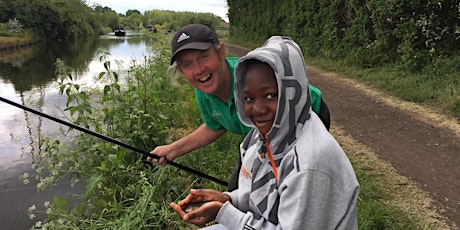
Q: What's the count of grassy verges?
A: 2